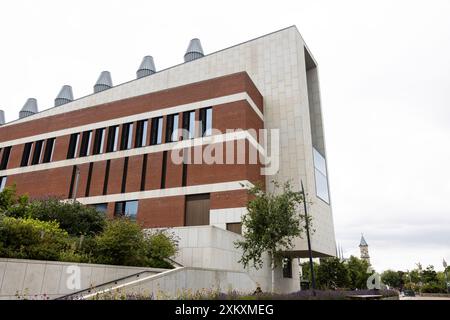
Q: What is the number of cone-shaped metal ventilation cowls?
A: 6